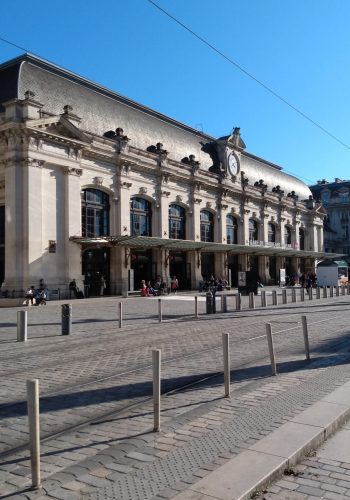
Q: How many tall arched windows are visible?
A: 9